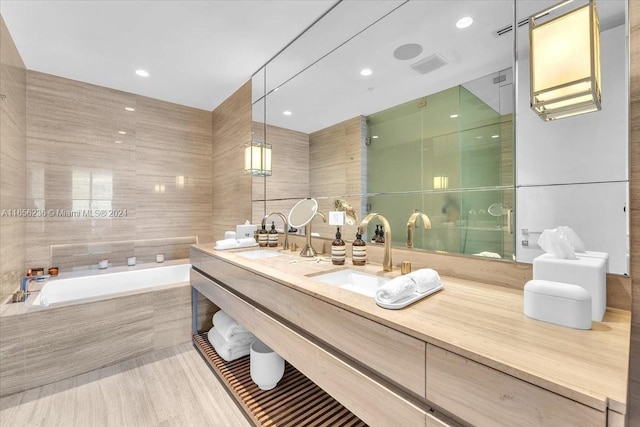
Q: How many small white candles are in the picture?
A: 3